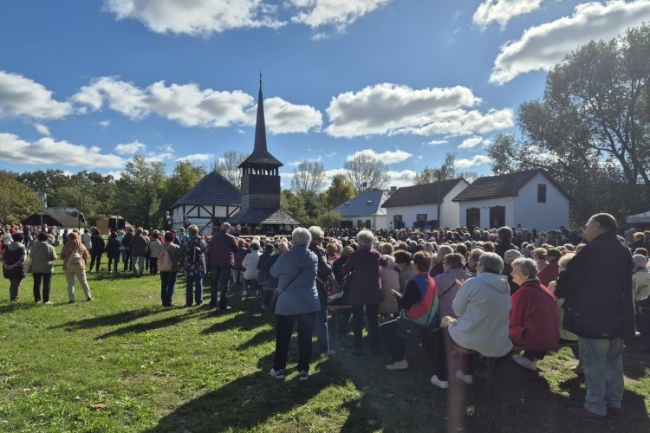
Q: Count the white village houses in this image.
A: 3